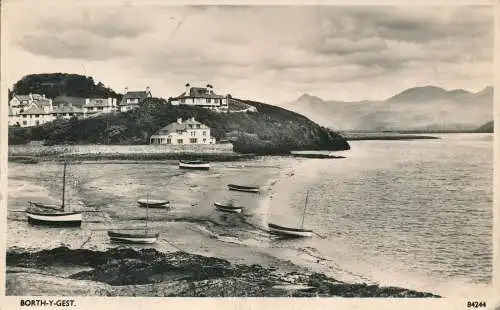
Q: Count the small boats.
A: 7